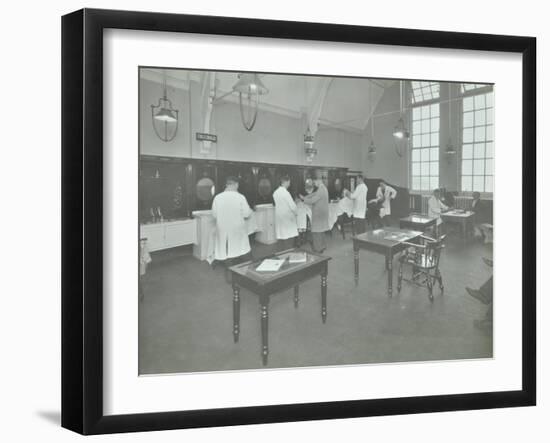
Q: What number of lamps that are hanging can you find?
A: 6